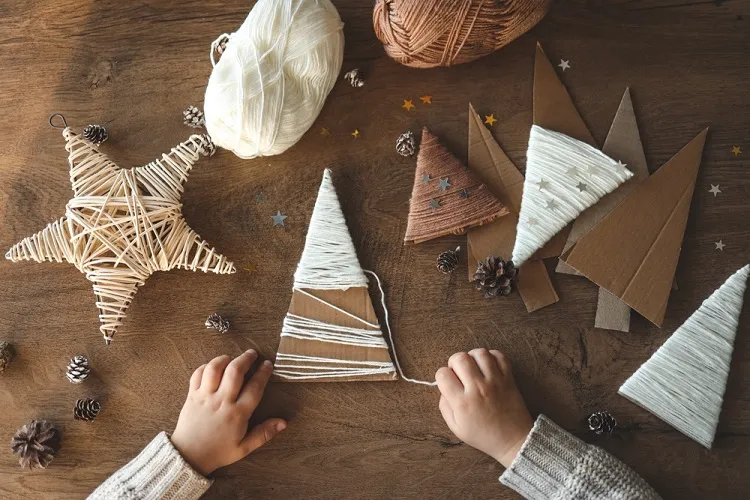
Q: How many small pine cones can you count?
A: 12